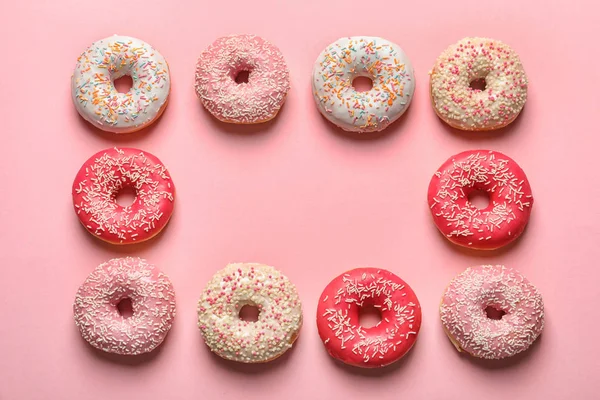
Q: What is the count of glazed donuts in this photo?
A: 10